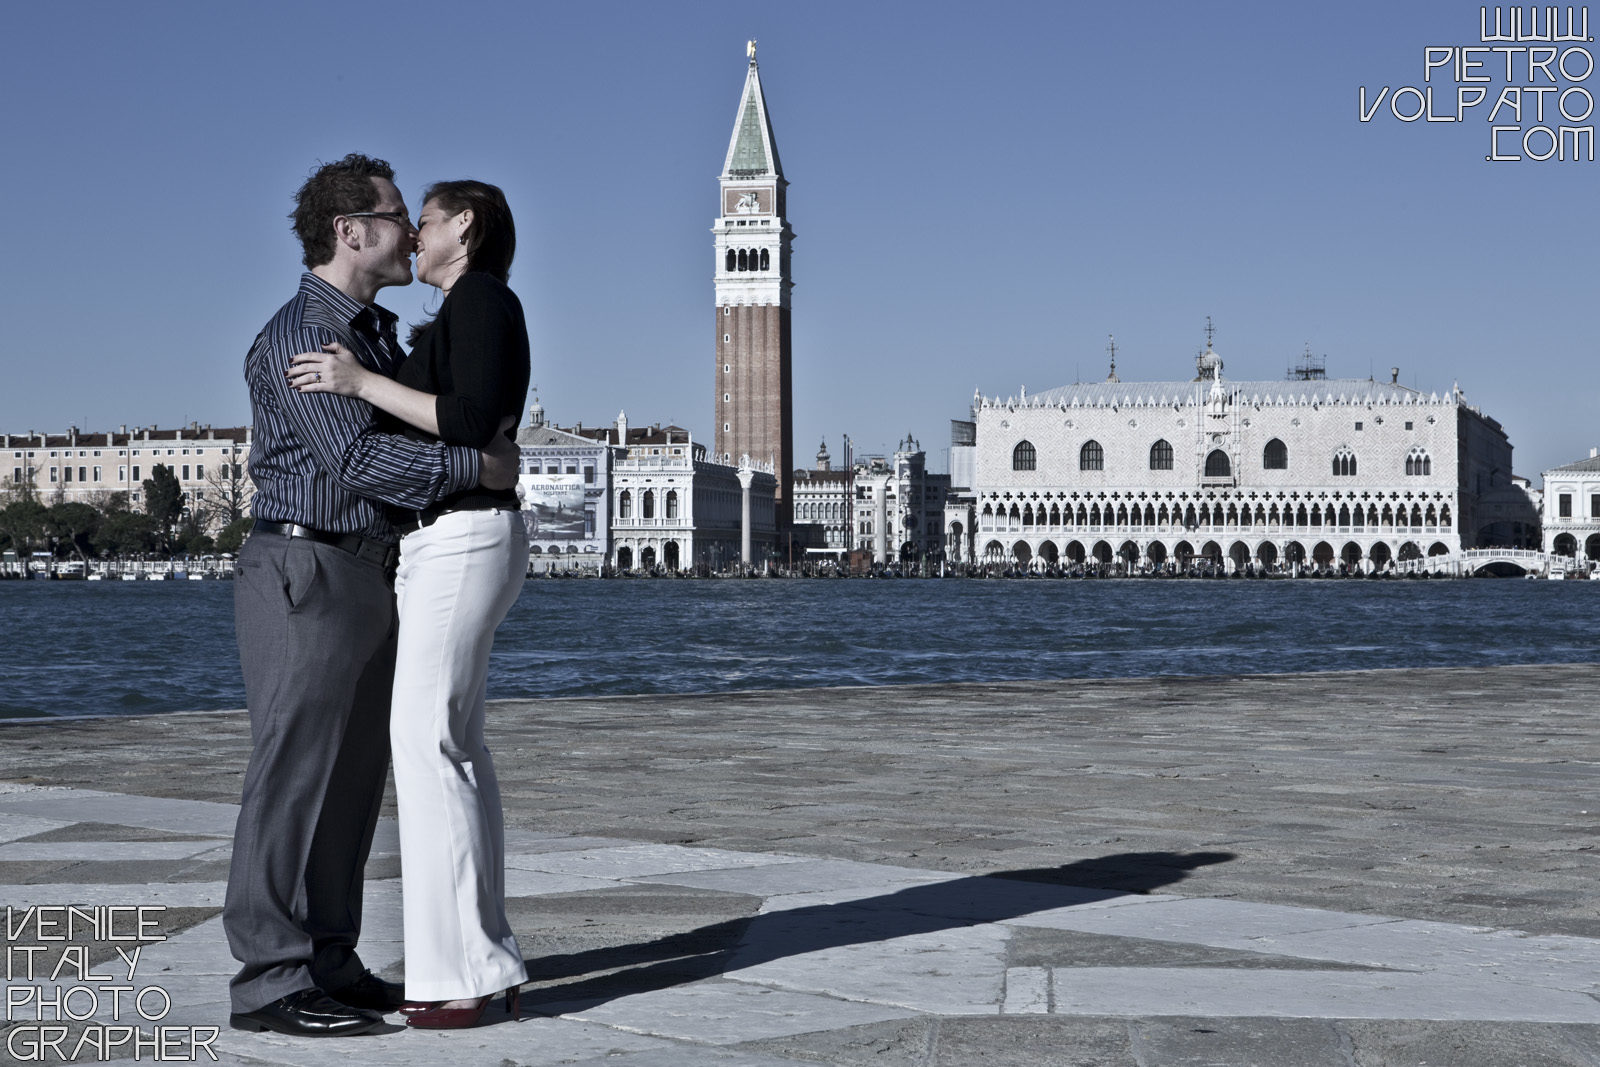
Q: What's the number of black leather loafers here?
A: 2